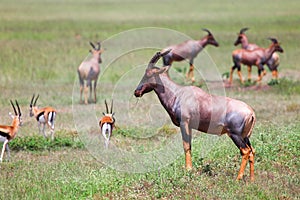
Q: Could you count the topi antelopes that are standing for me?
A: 5